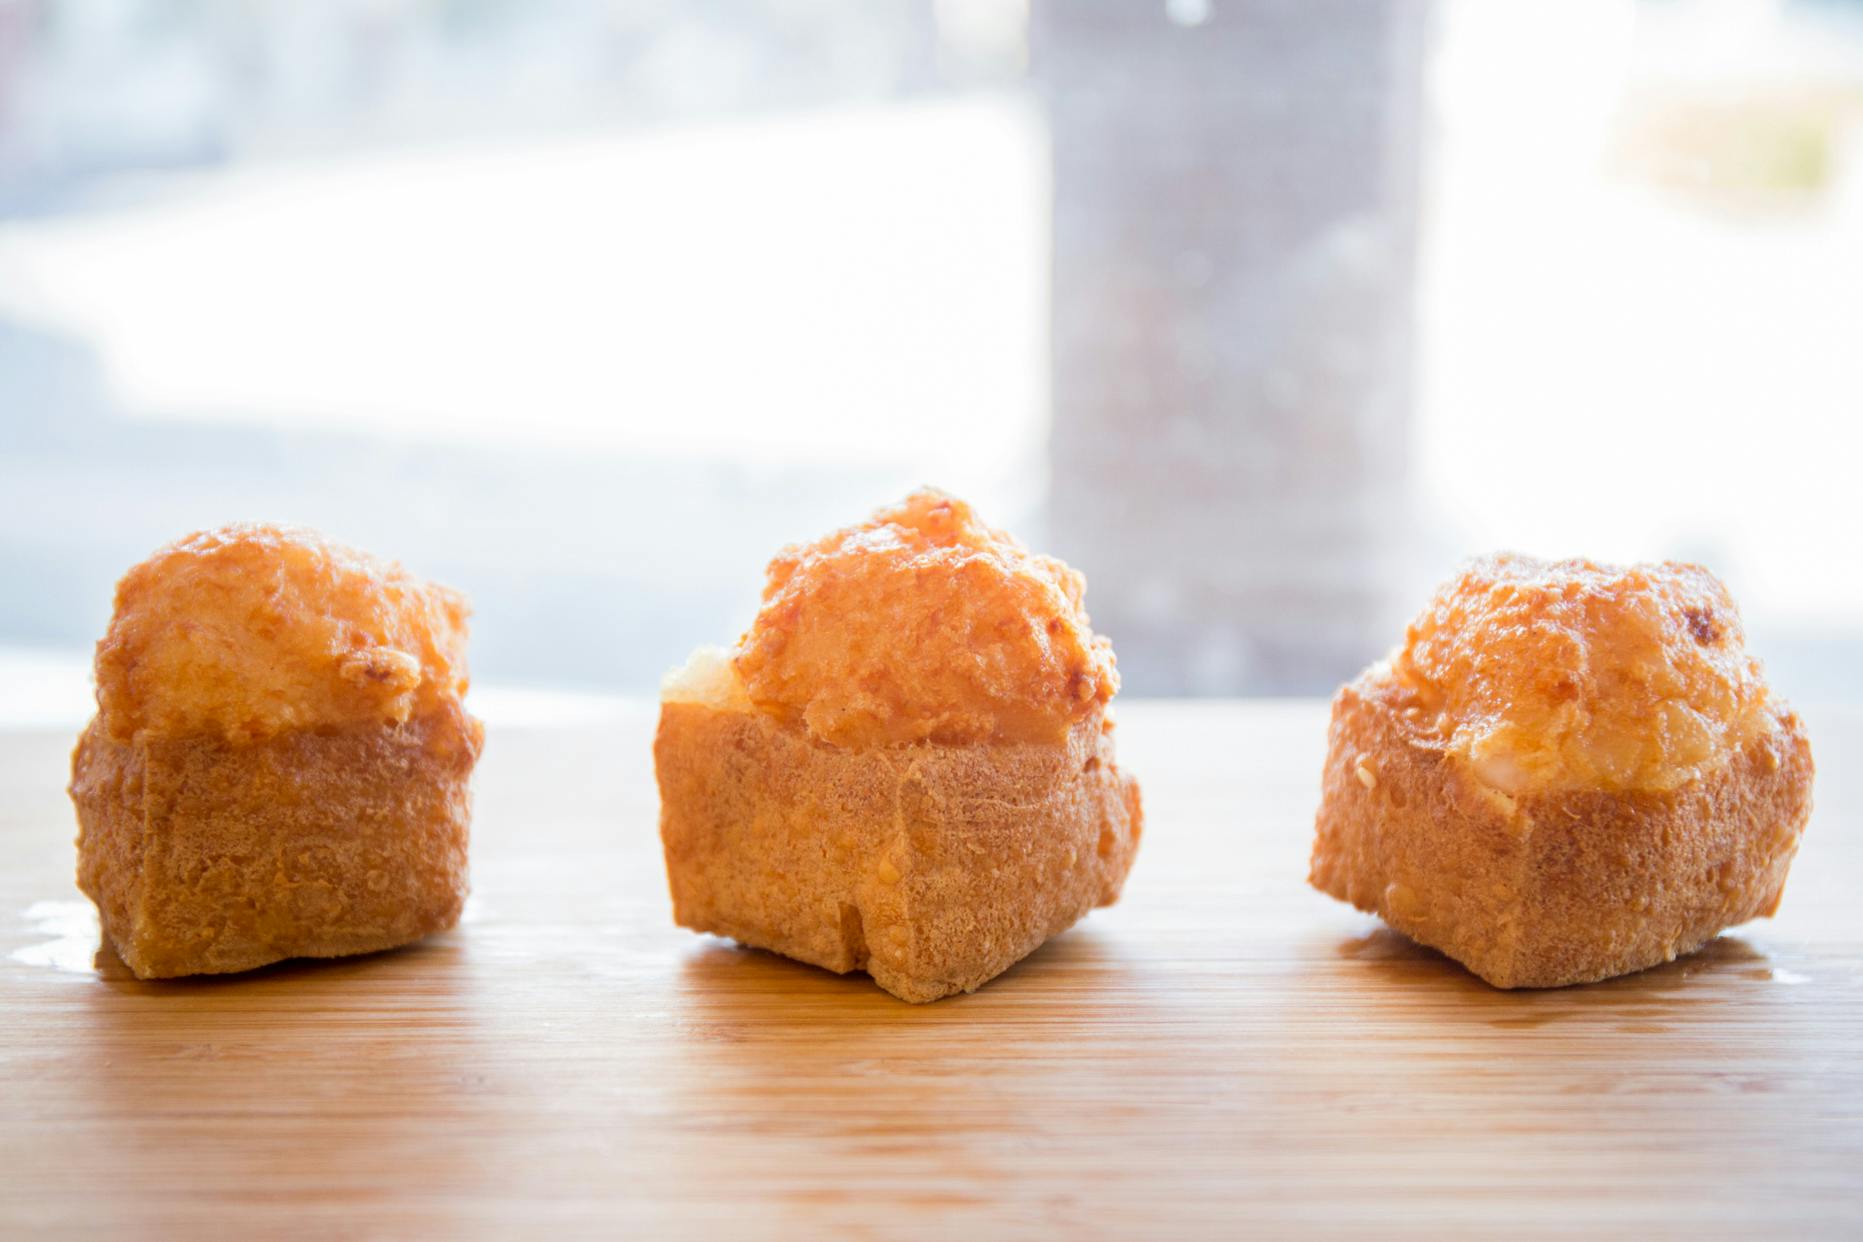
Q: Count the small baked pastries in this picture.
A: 3